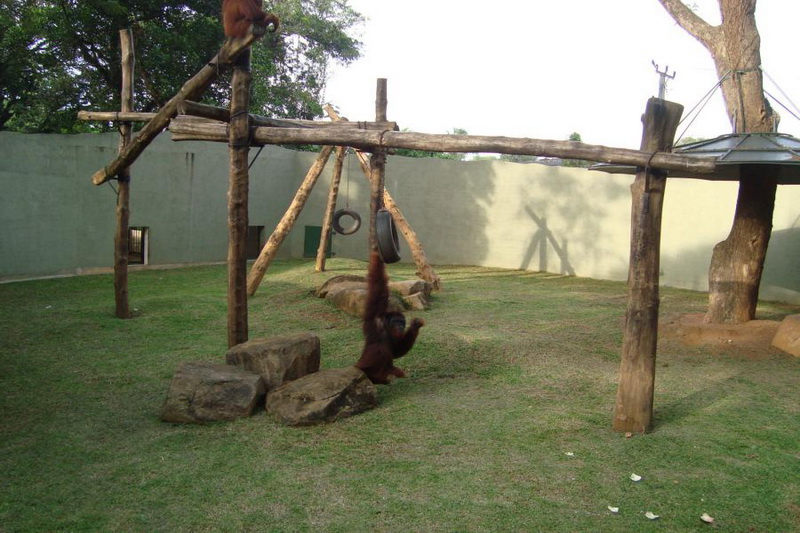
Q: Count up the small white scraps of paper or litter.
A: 5